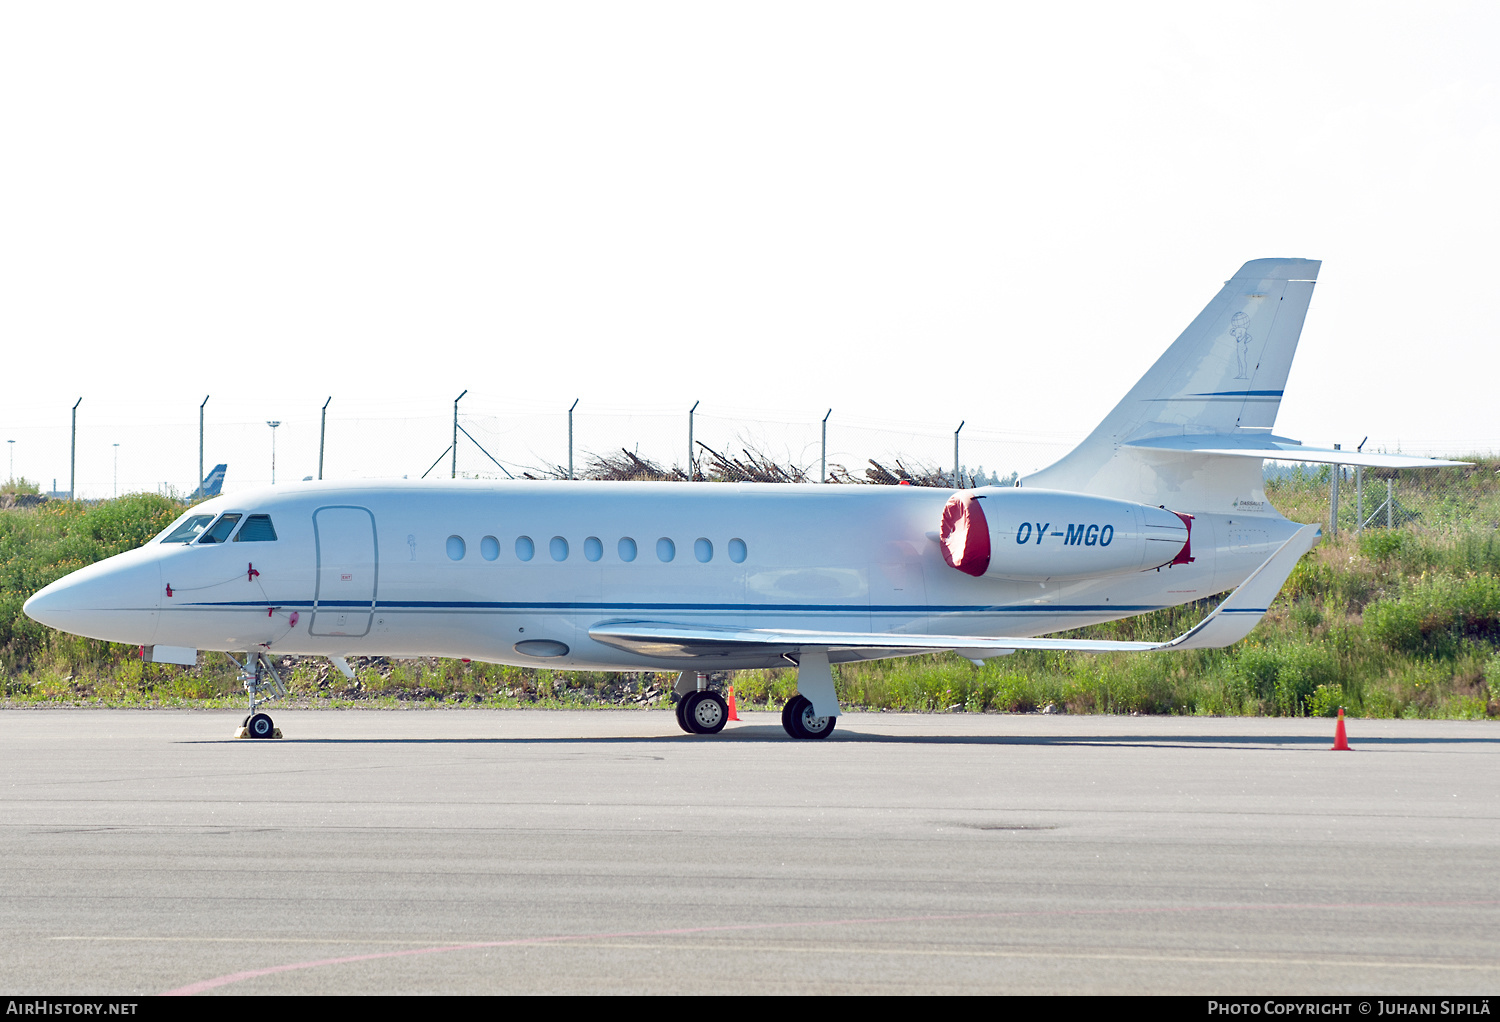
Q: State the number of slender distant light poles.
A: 3